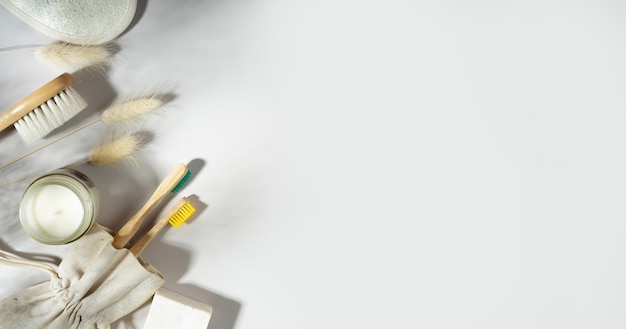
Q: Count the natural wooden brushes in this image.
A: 3